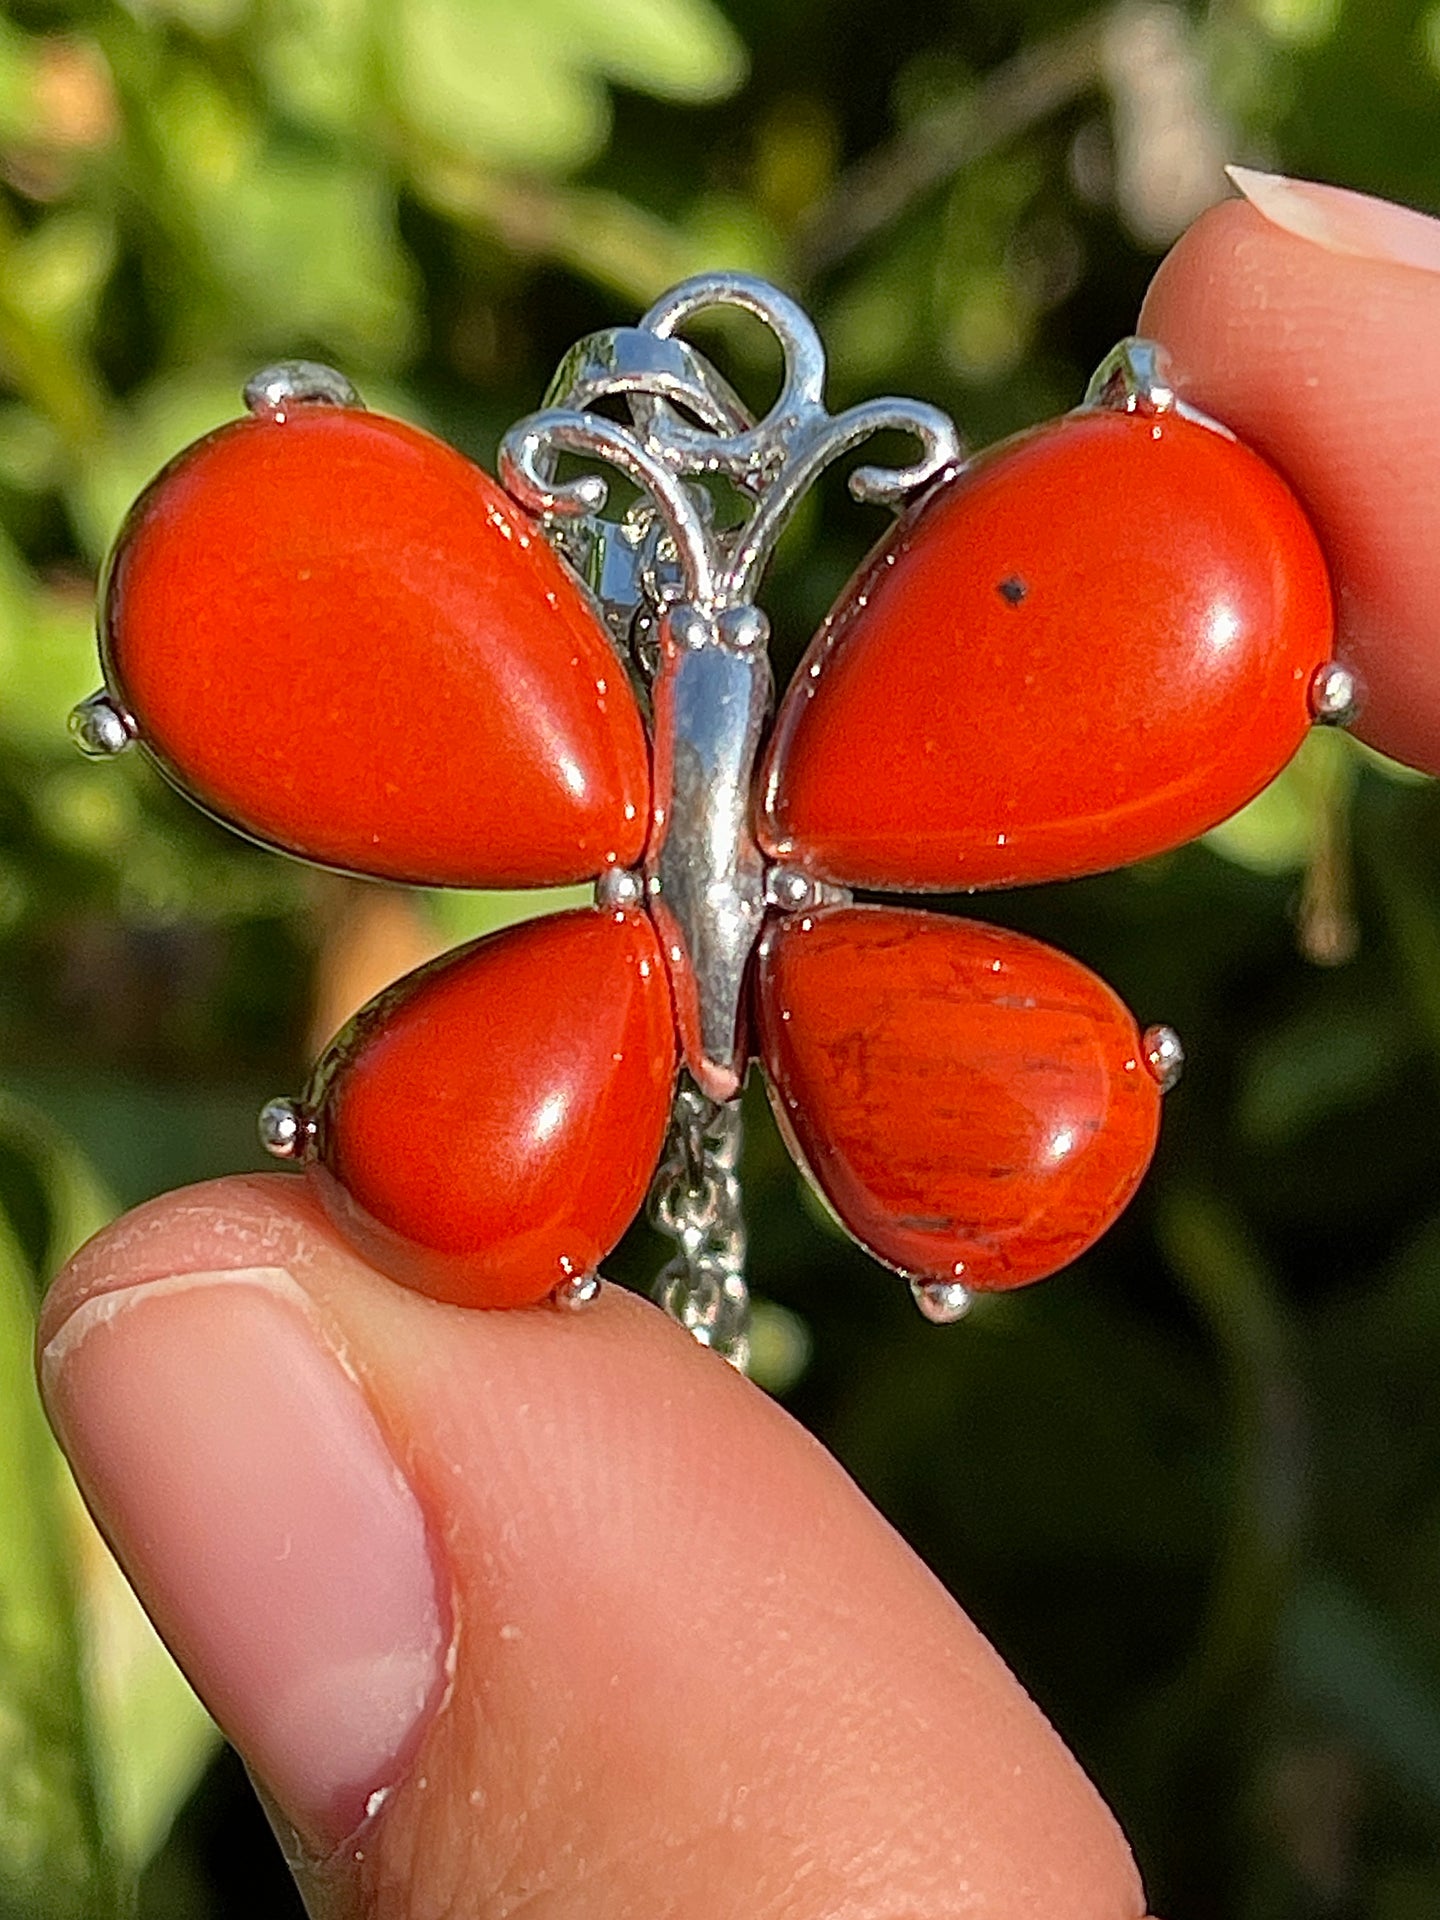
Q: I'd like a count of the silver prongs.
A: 10